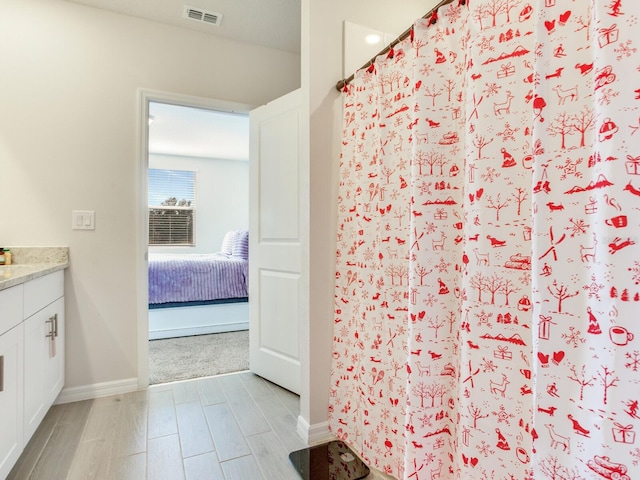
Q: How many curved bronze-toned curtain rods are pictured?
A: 1